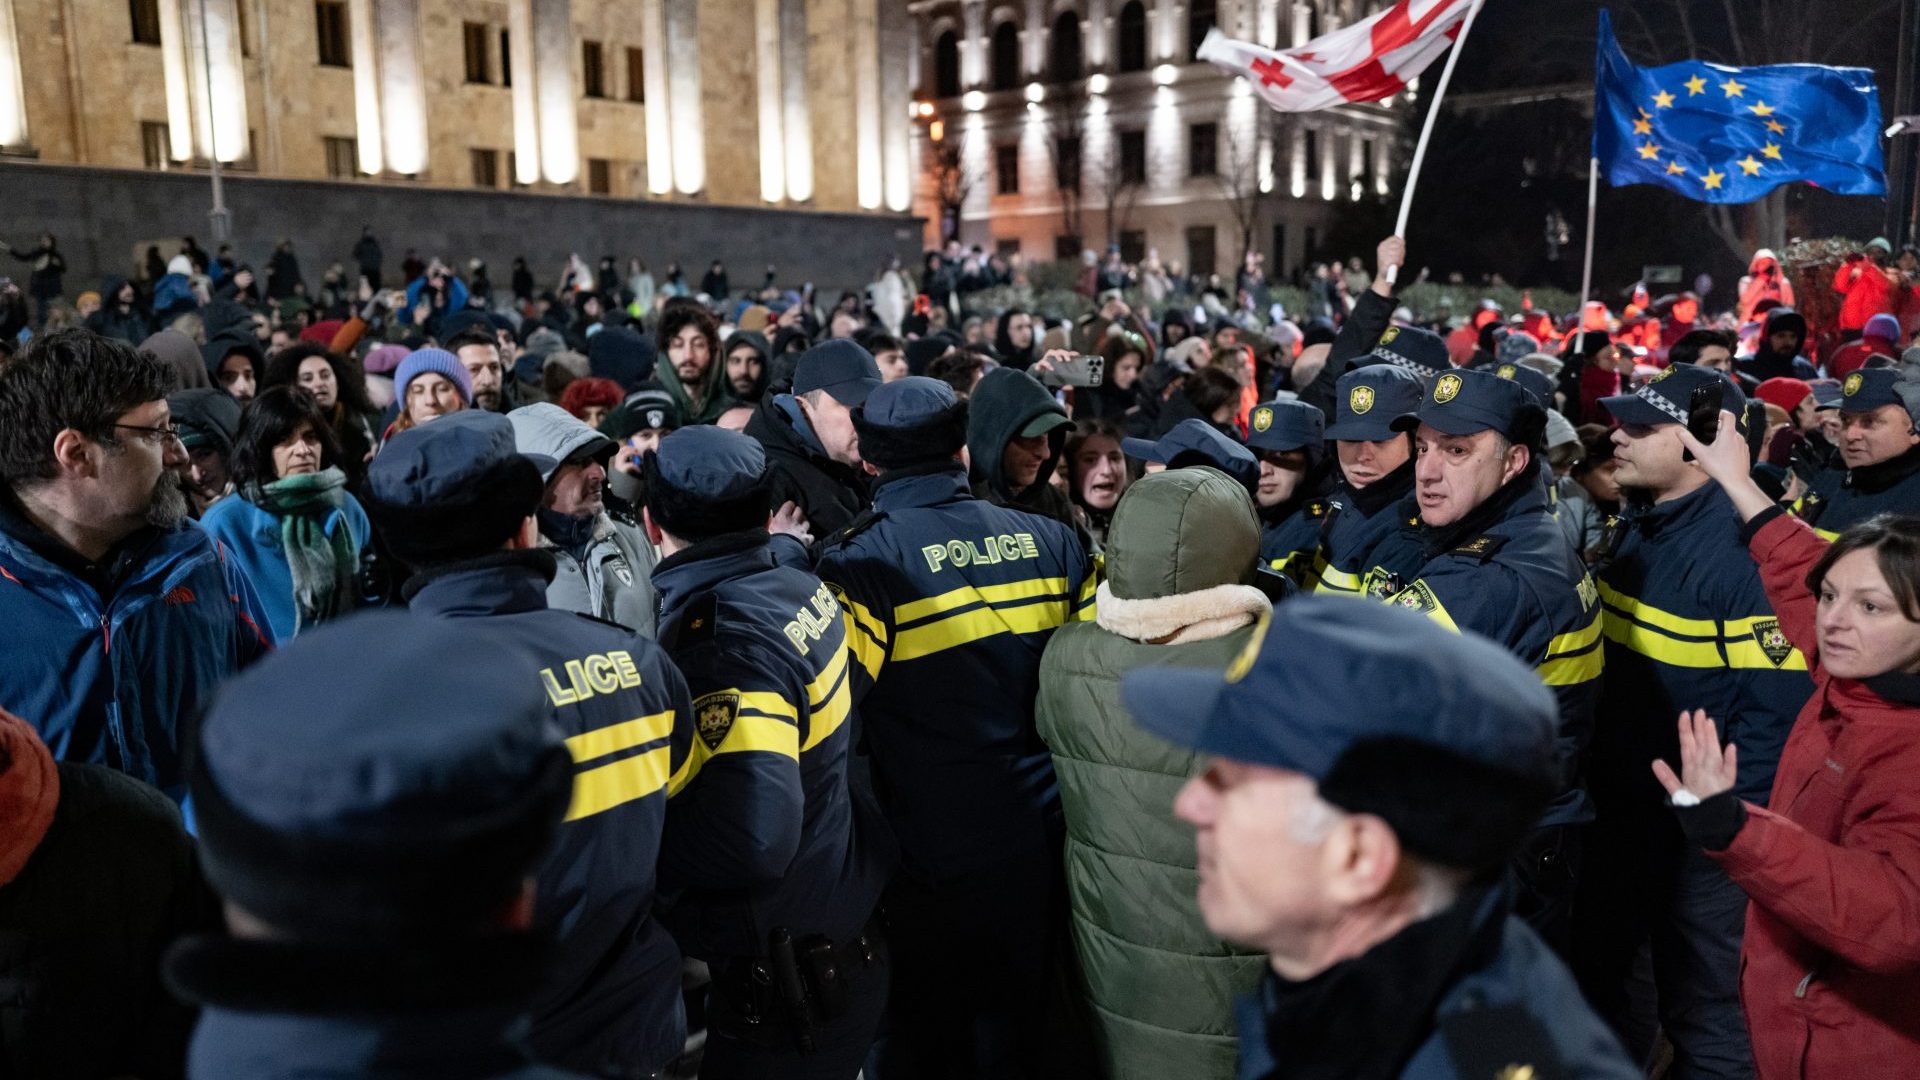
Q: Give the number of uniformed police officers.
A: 13